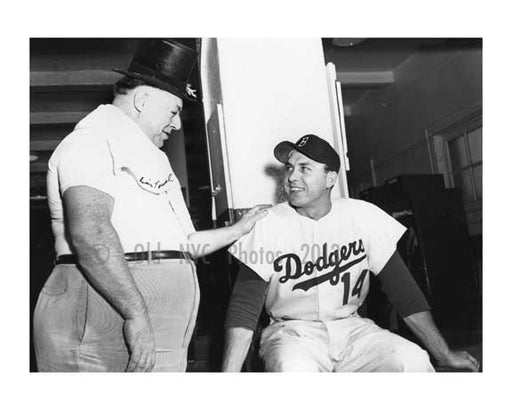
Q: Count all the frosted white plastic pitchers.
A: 0